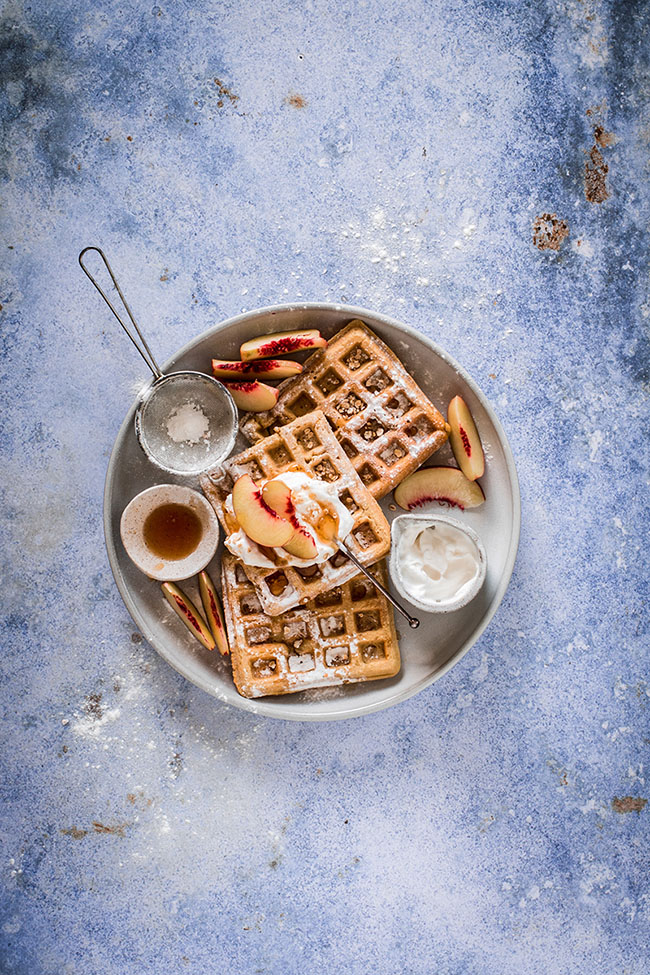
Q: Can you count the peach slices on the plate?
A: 9